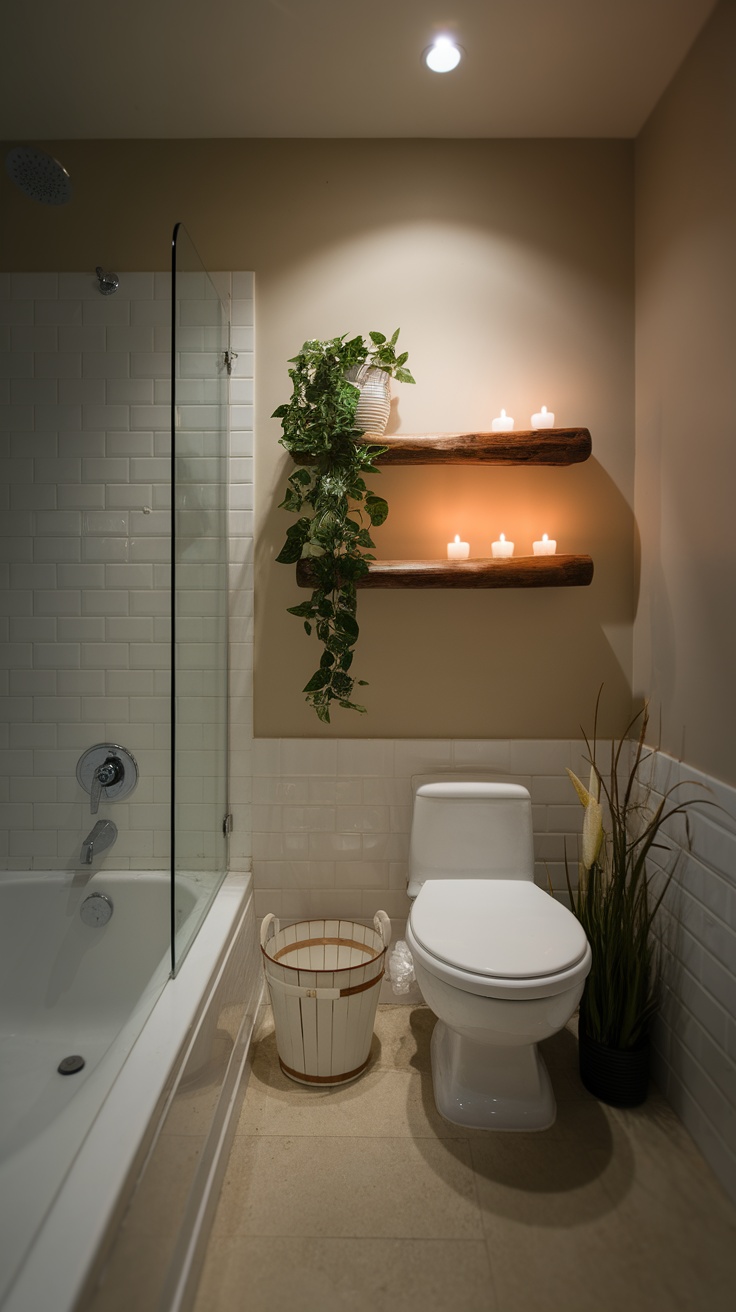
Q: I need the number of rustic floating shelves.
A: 2